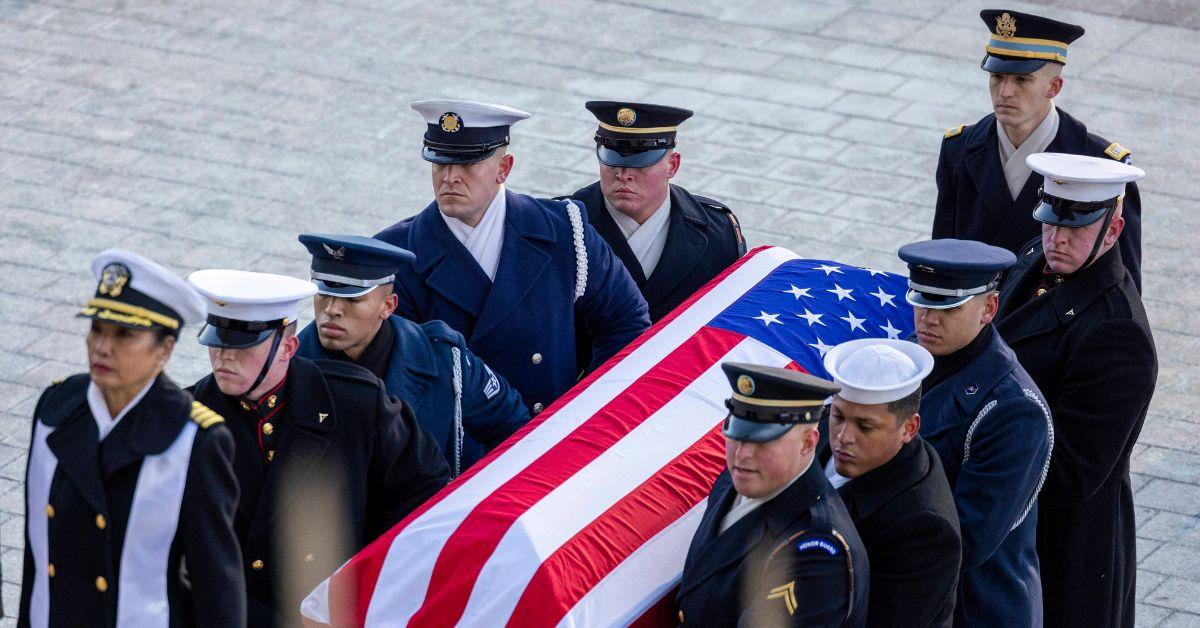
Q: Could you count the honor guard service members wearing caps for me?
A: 10